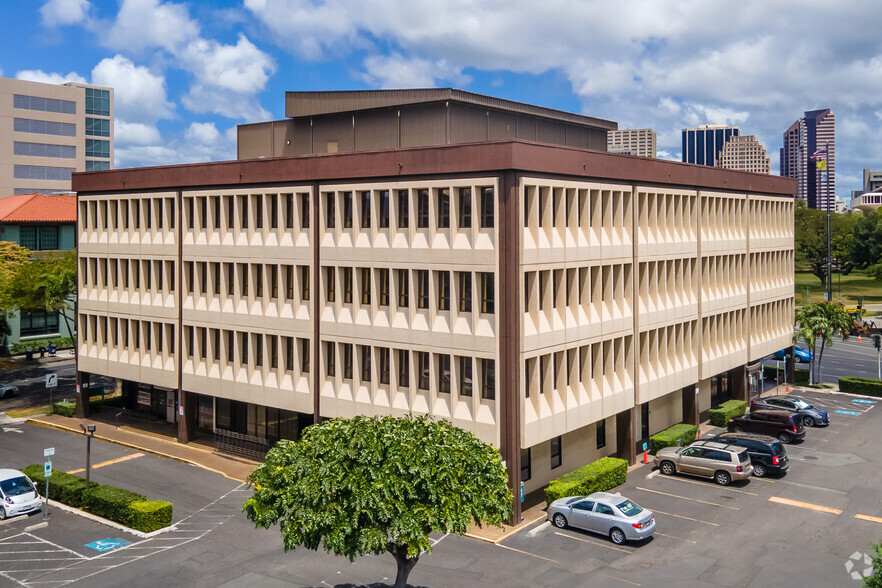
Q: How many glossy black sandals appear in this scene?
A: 0